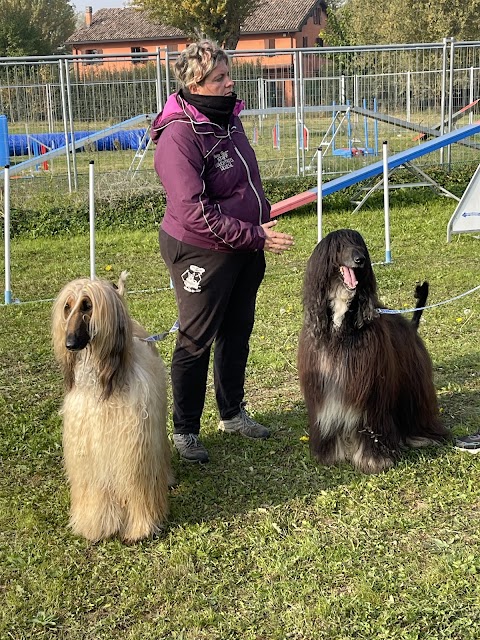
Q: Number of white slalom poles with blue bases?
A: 4